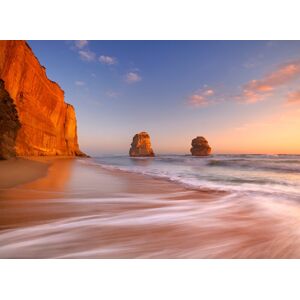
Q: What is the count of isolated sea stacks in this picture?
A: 2